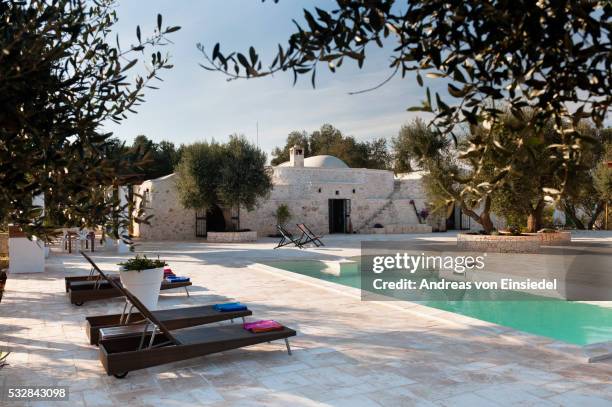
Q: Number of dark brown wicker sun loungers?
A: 4